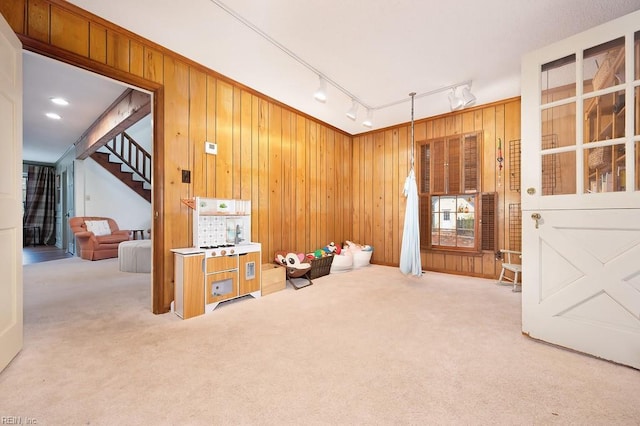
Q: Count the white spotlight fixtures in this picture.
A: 5